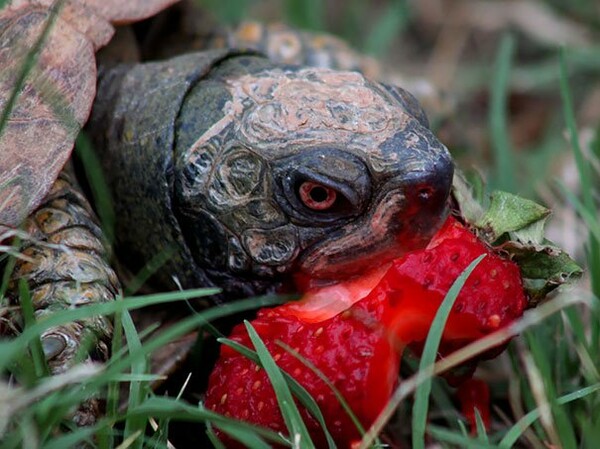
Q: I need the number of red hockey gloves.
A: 0